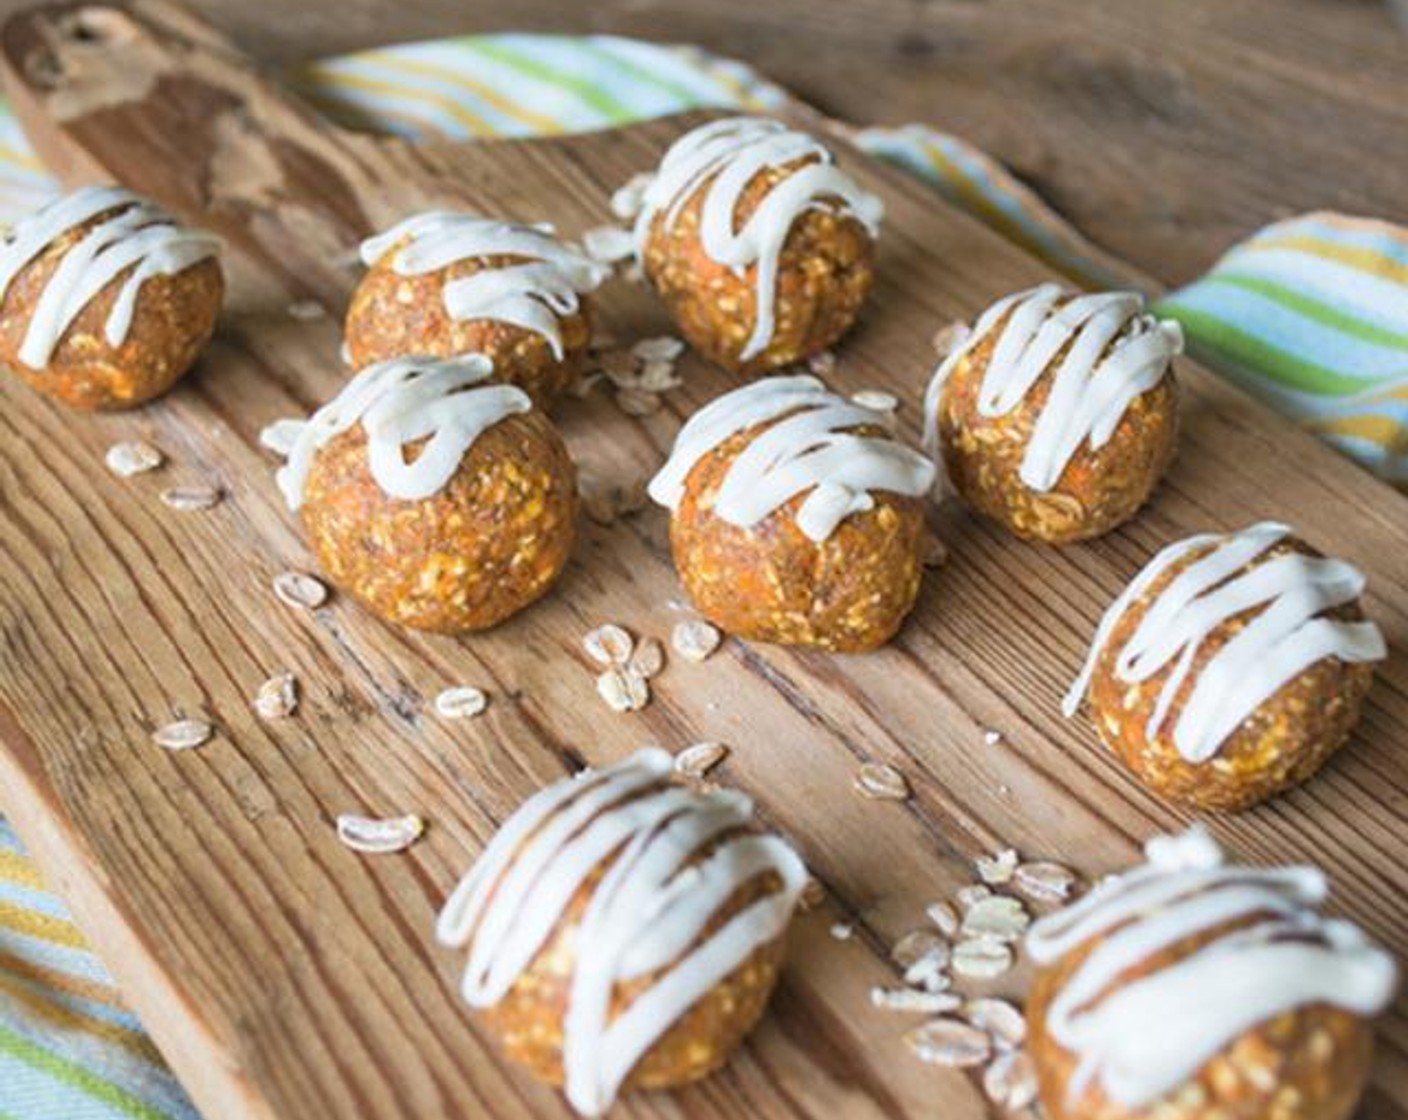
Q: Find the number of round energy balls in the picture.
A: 9